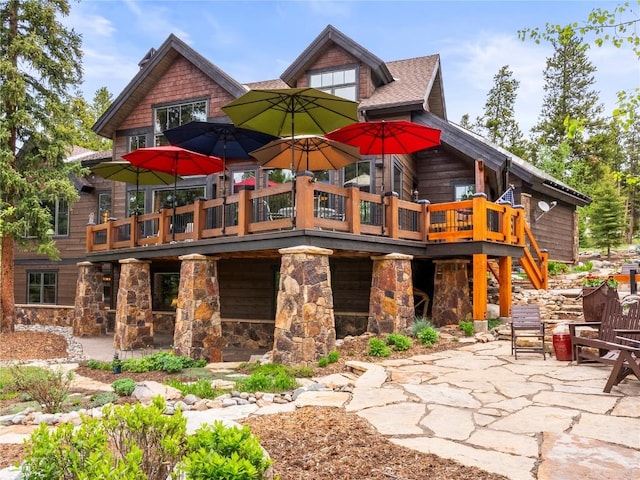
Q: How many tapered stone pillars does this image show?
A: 6